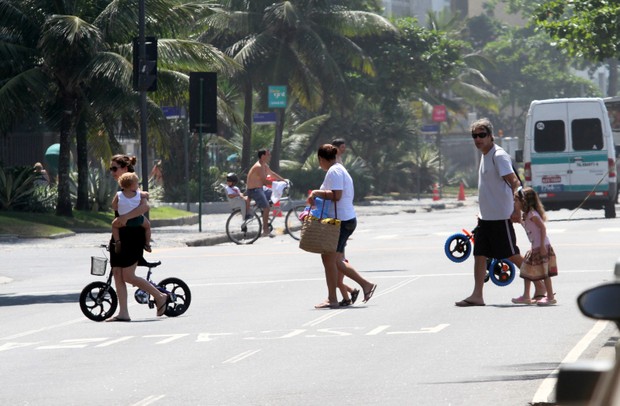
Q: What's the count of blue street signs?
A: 3